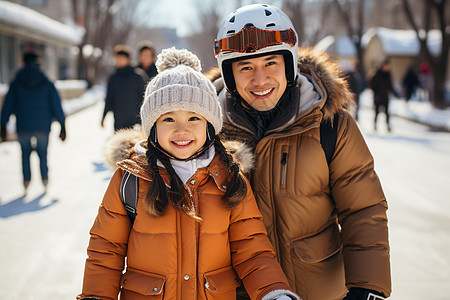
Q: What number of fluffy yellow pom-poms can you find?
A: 0